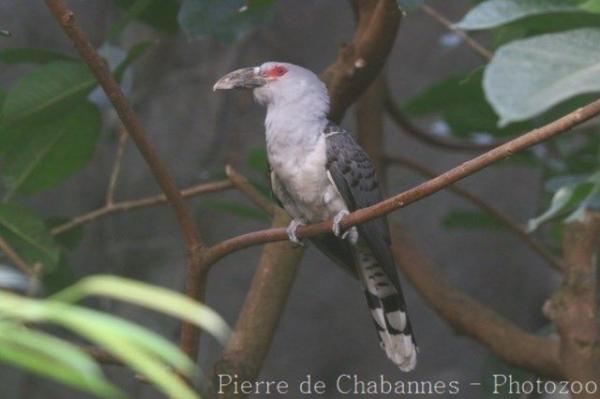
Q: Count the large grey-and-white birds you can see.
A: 1